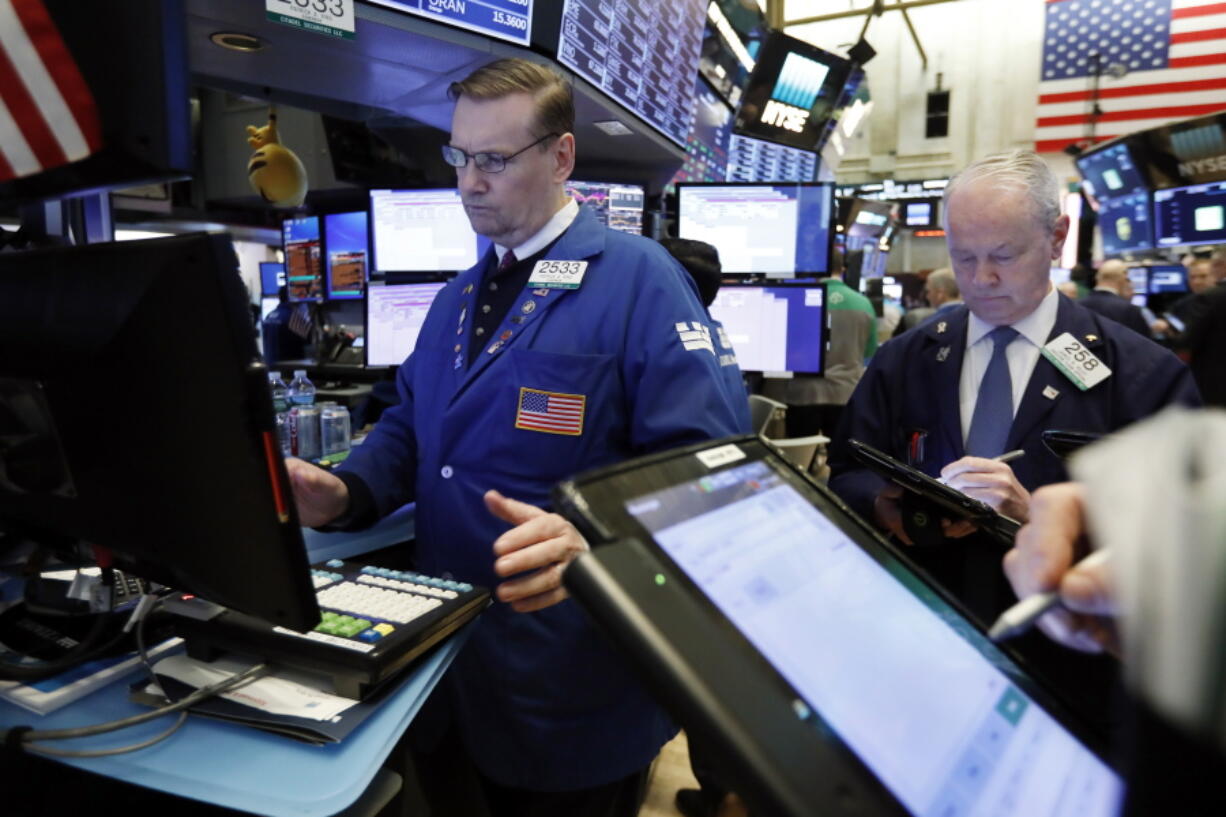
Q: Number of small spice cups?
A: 0